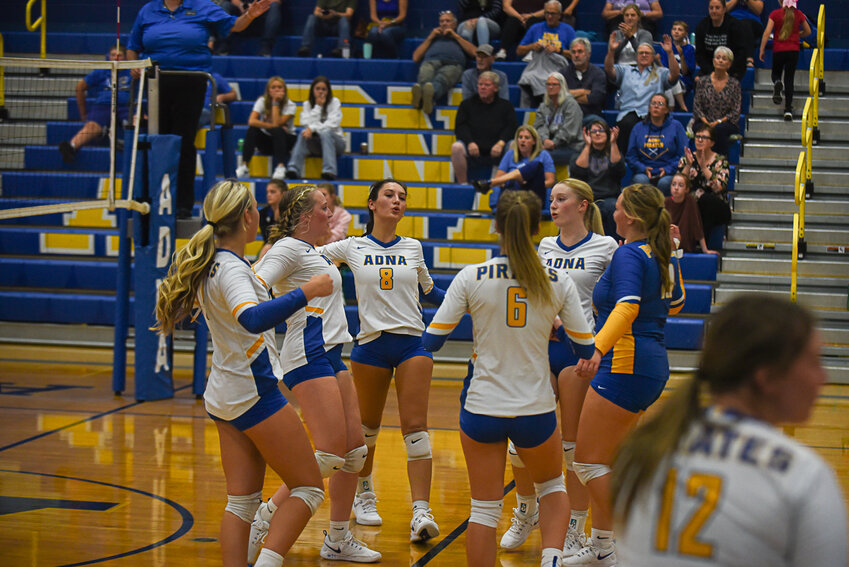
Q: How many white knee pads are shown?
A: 11